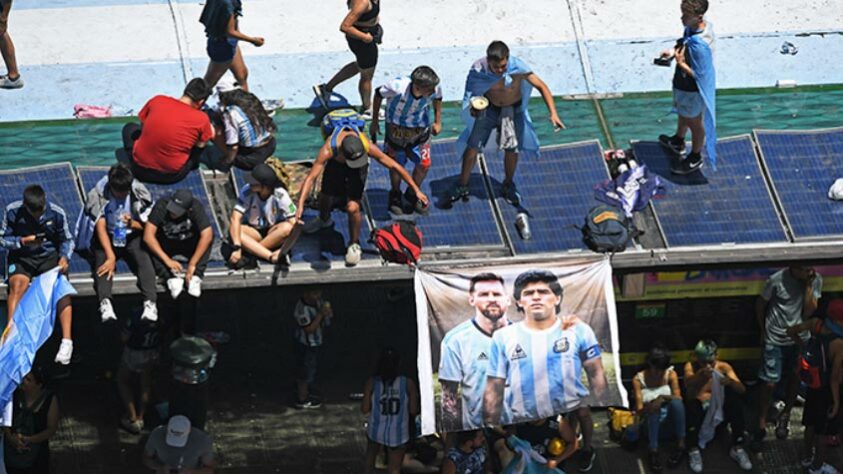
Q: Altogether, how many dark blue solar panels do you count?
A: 7